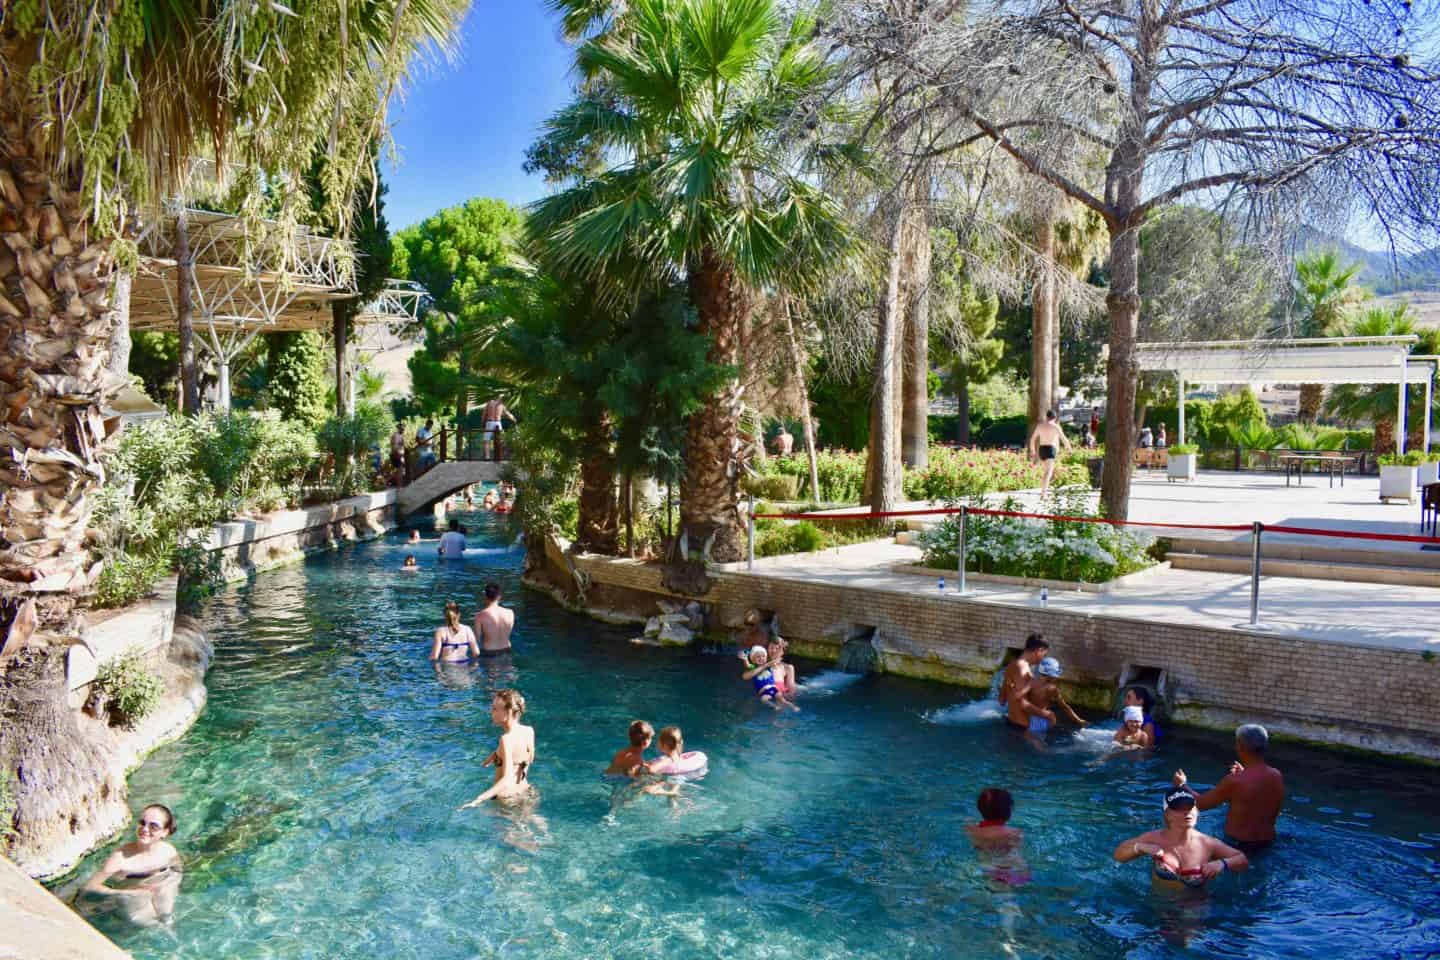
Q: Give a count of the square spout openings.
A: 4